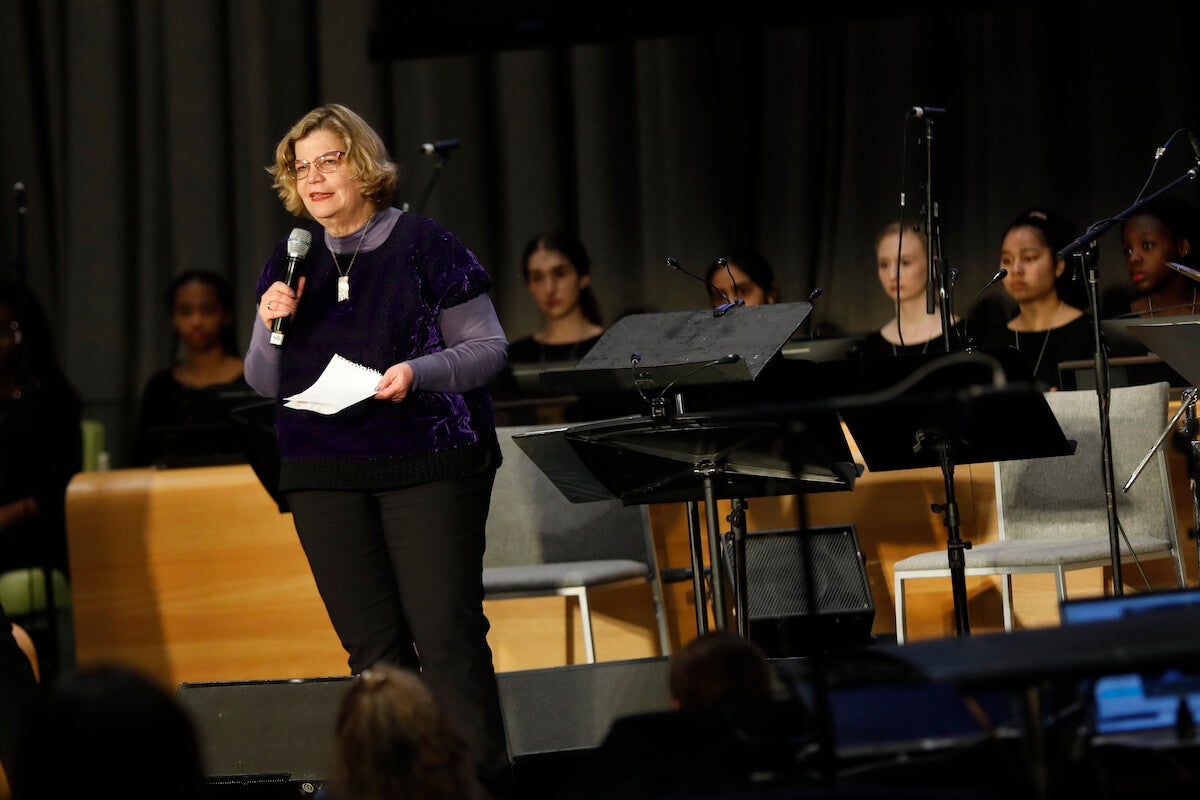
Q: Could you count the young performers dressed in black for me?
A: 7